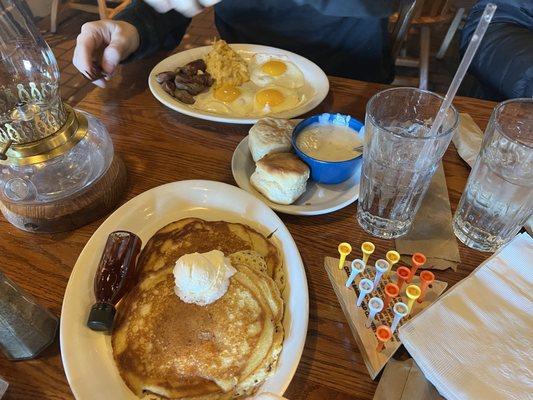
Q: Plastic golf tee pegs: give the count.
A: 14